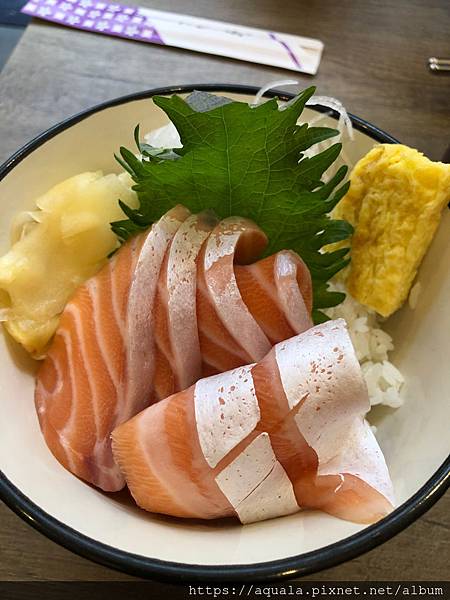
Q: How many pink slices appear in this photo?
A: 6